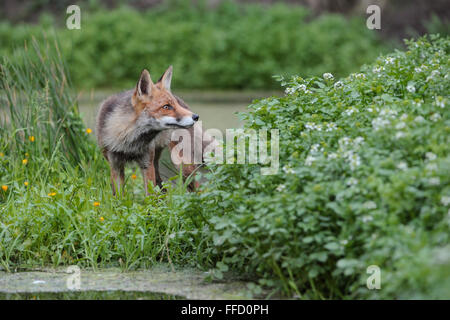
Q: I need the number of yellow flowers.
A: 11